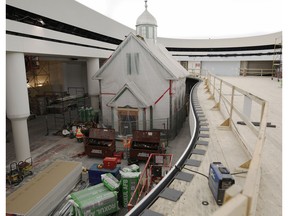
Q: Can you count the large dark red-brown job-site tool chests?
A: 2